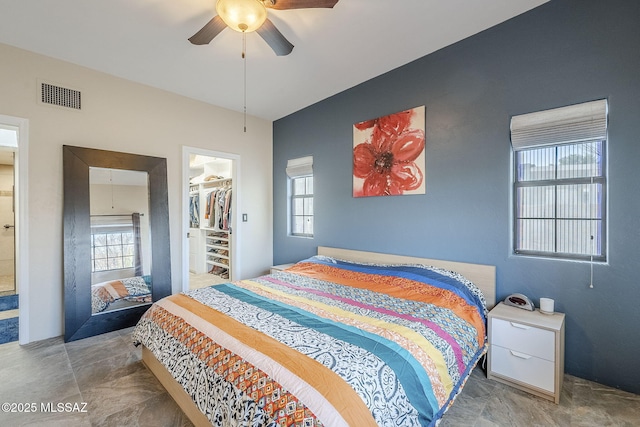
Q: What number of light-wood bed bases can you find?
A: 1